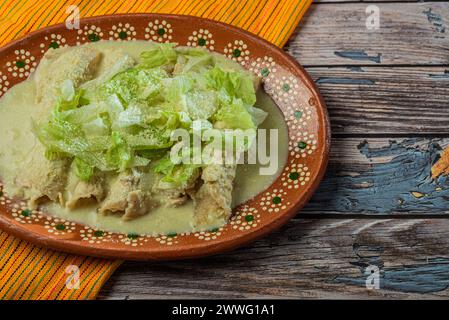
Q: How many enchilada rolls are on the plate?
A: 5